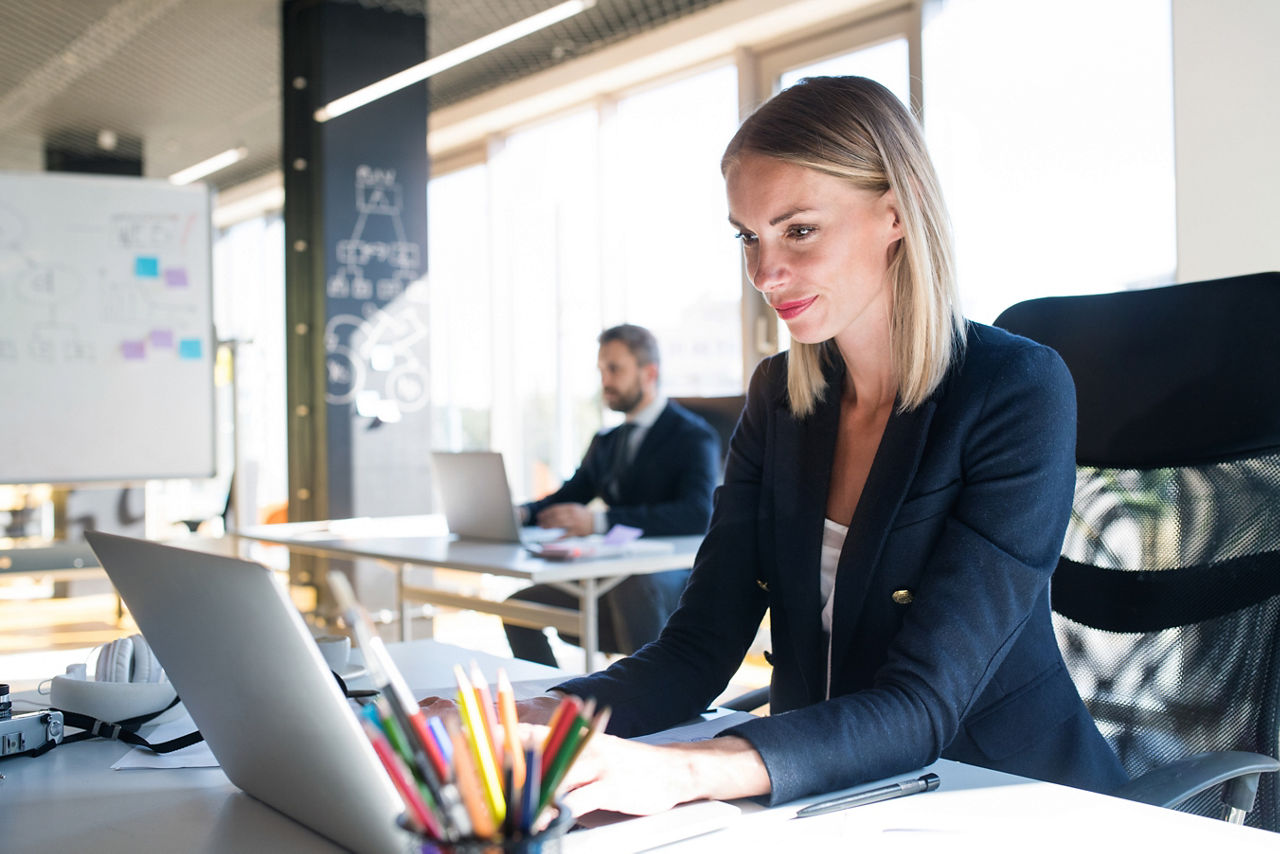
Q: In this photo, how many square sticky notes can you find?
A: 5